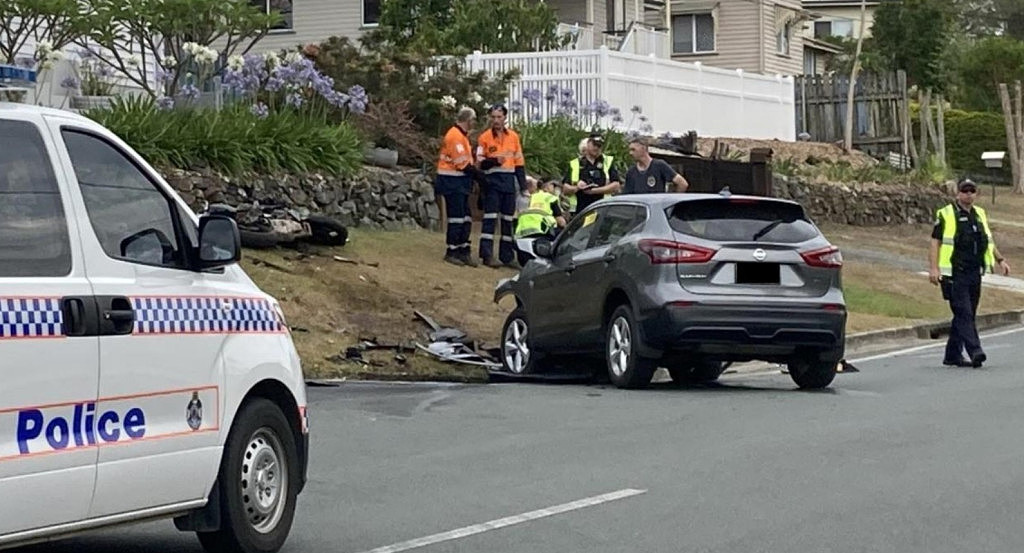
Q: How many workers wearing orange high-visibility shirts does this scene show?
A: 2